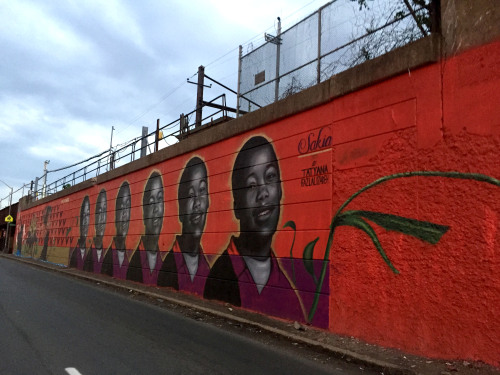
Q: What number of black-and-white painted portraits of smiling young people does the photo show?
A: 6